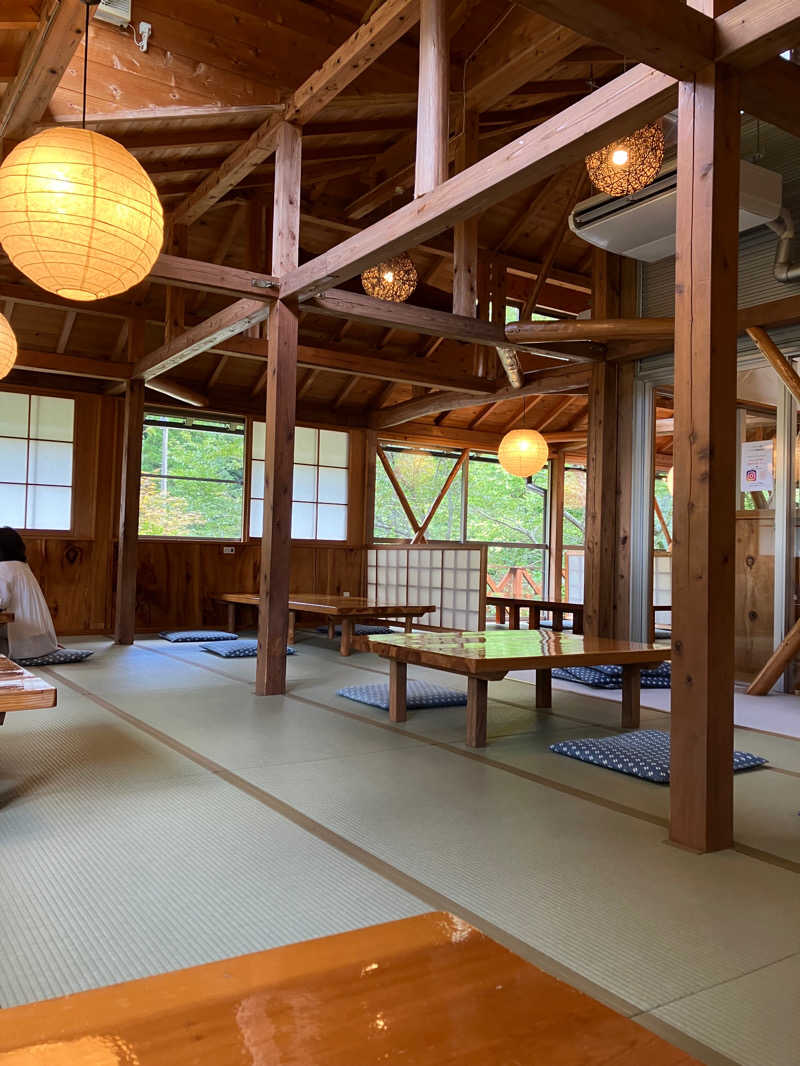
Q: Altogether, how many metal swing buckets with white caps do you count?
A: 0